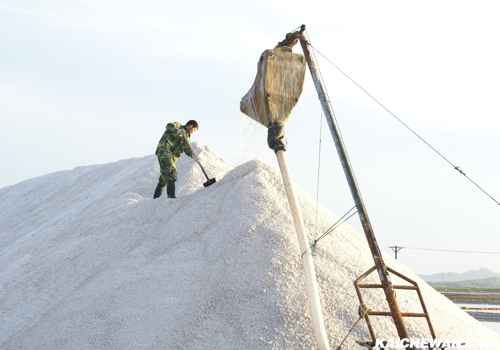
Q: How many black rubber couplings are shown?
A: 1